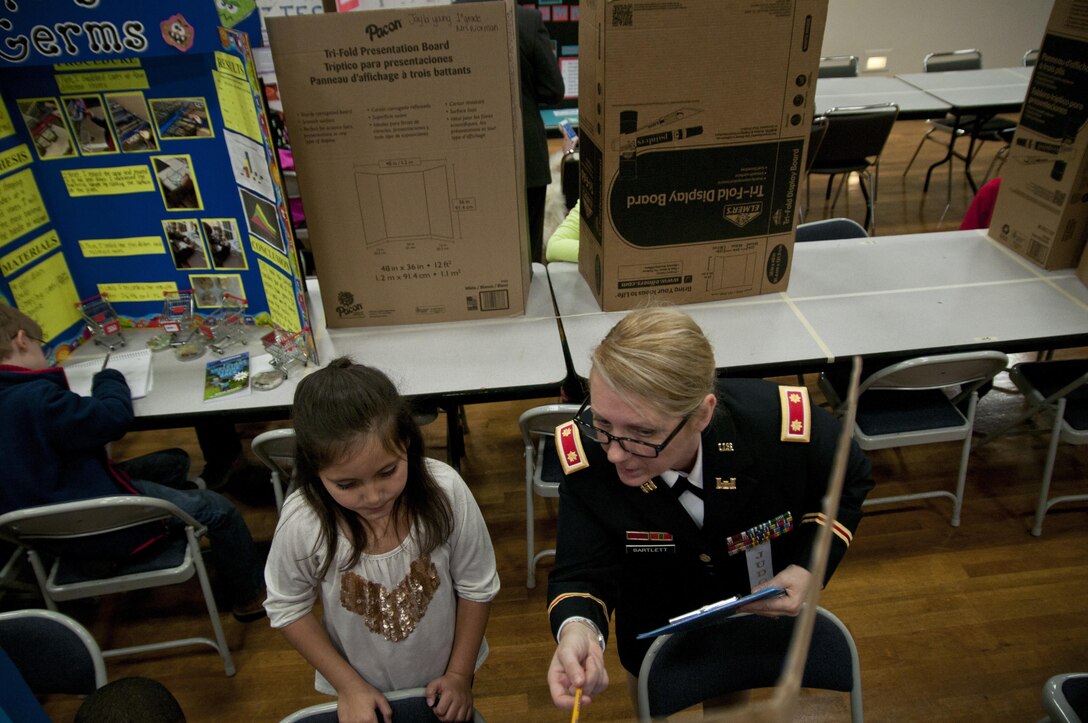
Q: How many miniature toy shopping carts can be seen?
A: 4